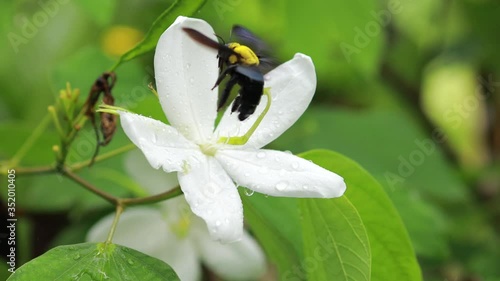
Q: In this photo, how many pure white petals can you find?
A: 5